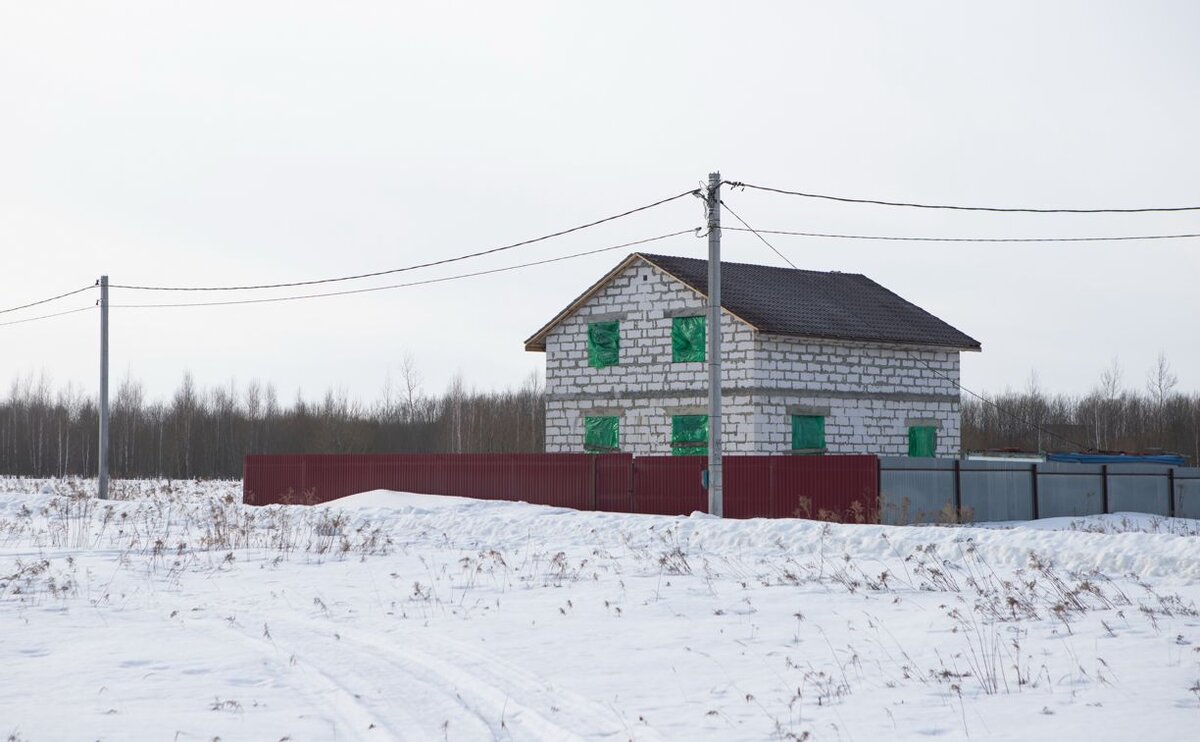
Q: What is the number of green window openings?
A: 6